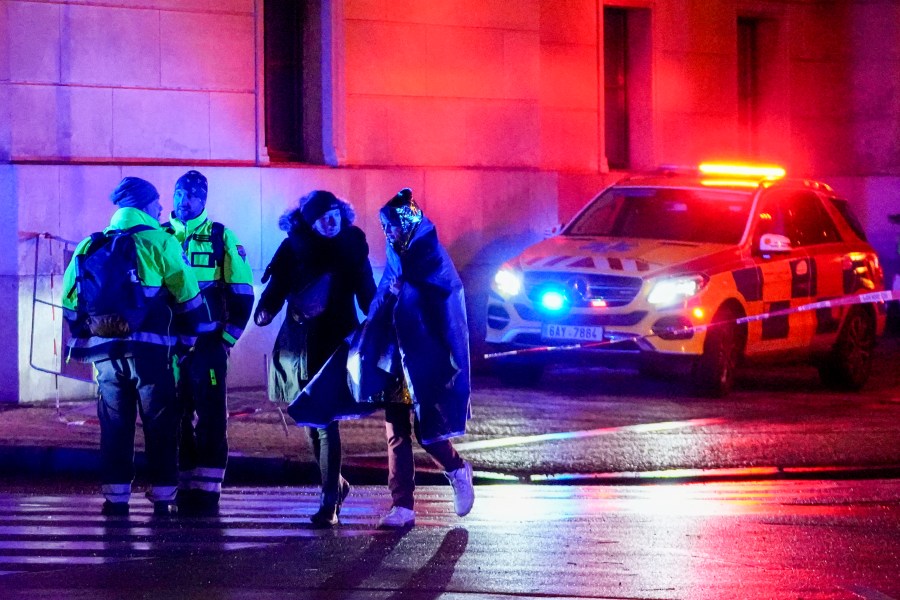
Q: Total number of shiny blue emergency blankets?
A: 1